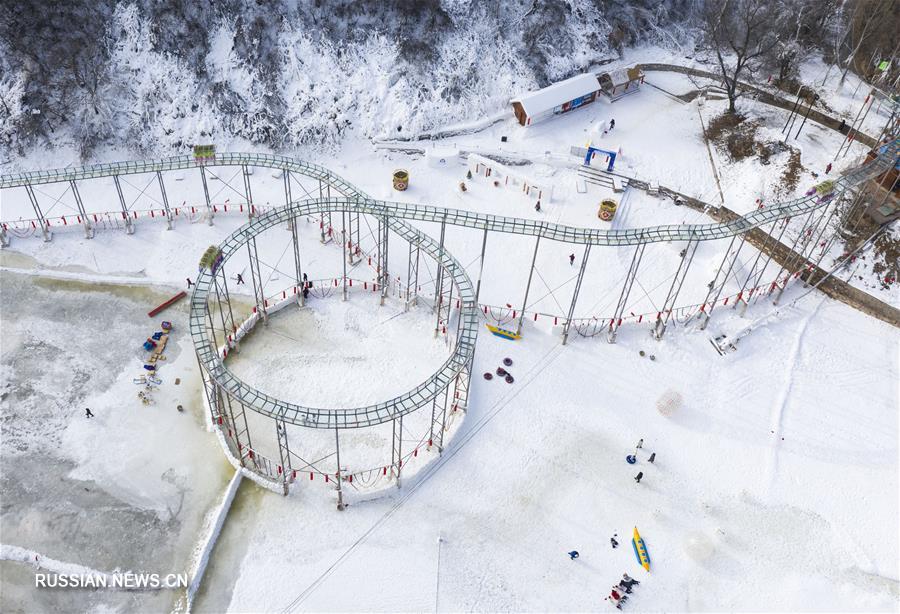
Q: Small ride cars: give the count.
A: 3